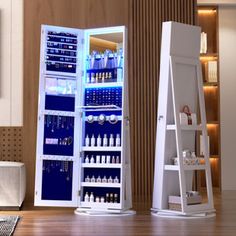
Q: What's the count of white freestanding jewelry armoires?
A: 2